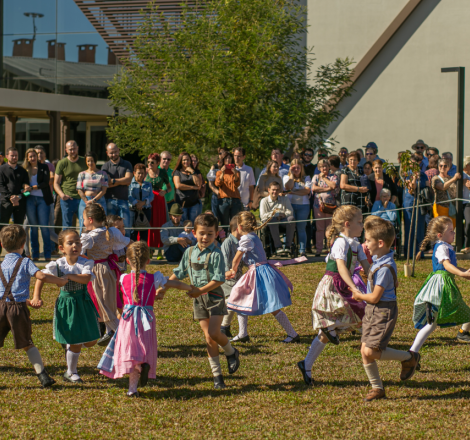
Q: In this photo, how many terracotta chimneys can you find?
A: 4